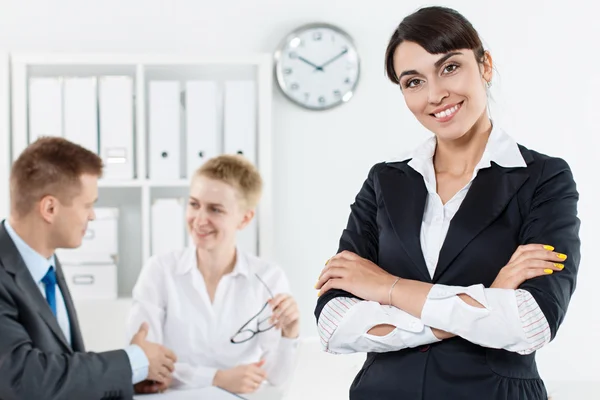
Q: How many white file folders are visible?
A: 7